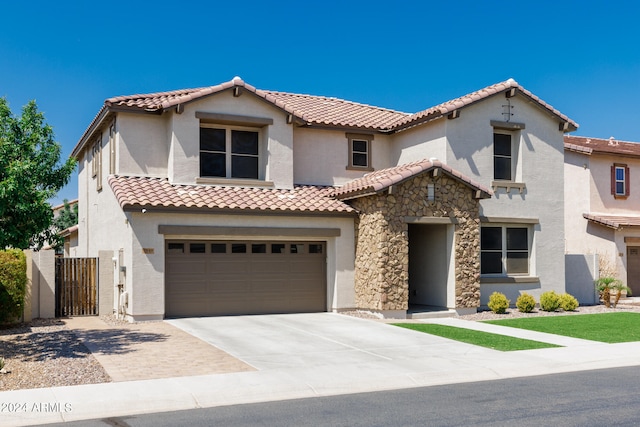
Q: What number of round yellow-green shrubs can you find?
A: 4